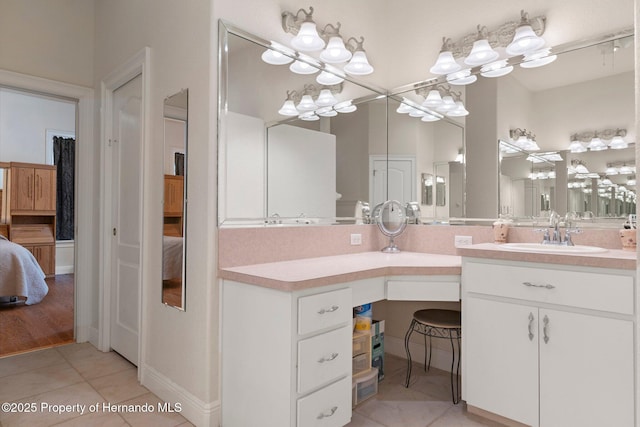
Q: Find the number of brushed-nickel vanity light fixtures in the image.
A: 2